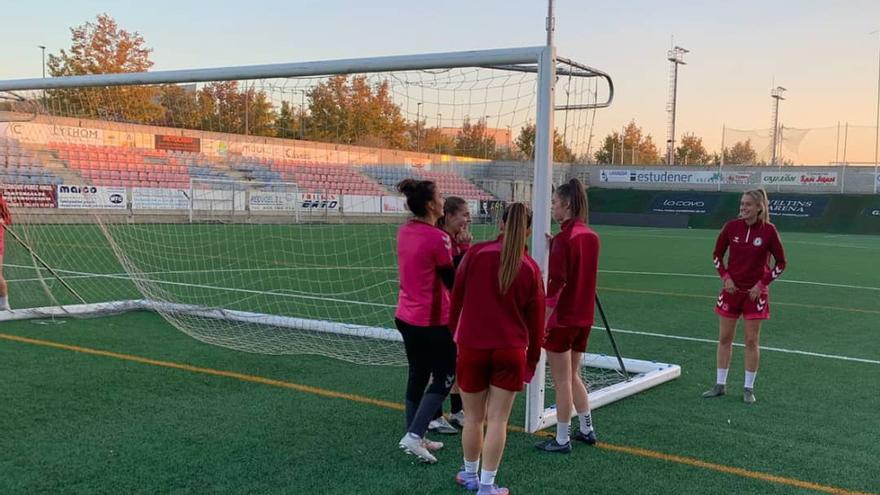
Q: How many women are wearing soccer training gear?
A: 5